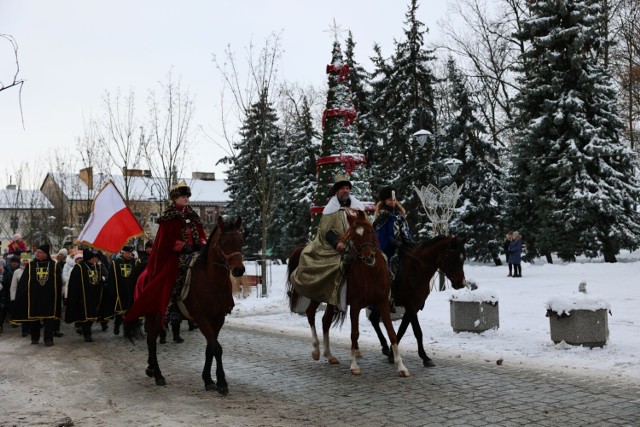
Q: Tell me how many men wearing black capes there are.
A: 3